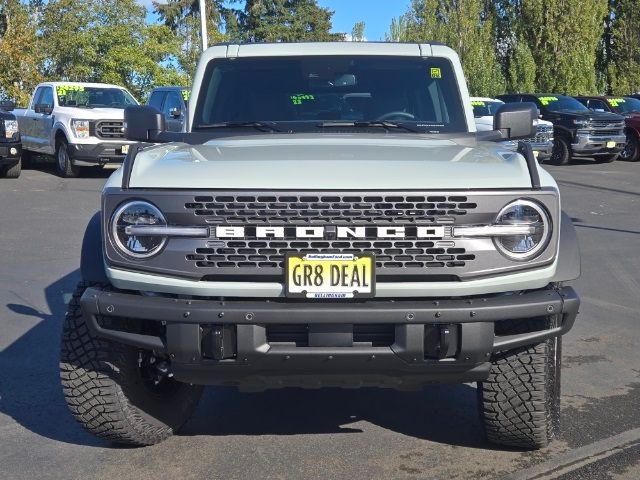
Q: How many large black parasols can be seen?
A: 0